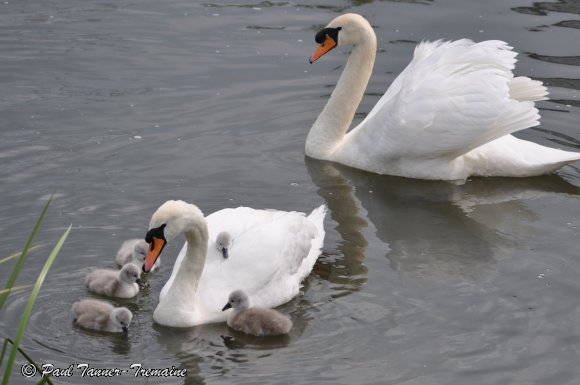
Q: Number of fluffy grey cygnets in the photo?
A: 5